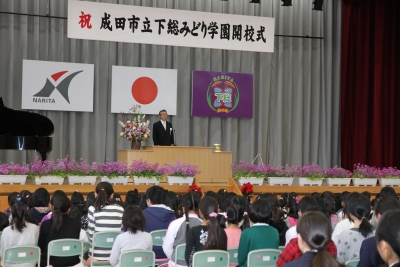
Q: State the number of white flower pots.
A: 12